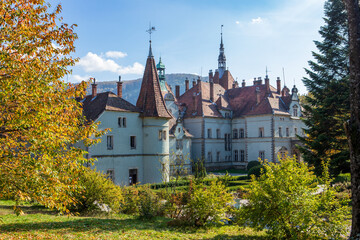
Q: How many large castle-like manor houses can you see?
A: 1